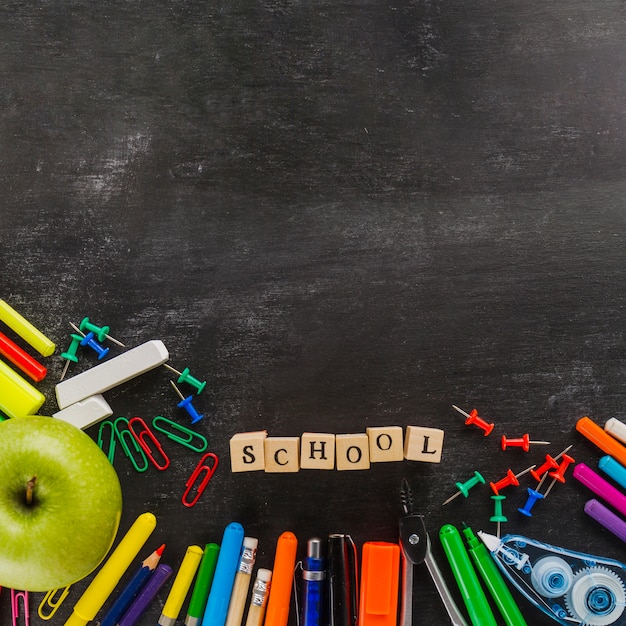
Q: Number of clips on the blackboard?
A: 7